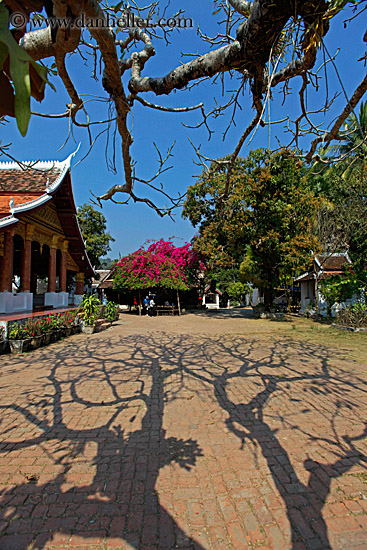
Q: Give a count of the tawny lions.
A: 0